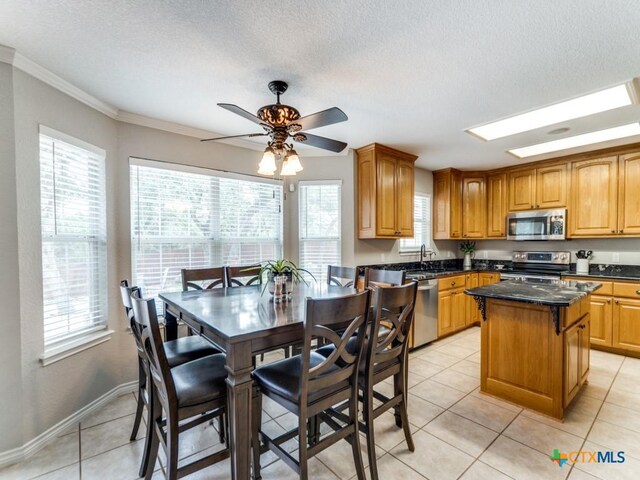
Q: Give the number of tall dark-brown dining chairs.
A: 8